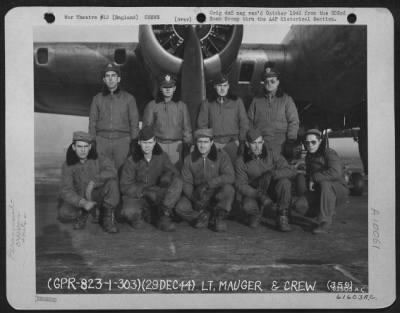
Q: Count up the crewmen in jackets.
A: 9